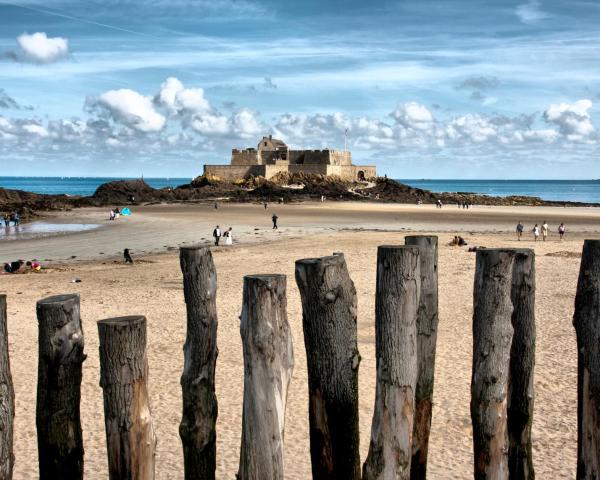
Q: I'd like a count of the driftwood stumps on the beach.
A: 11